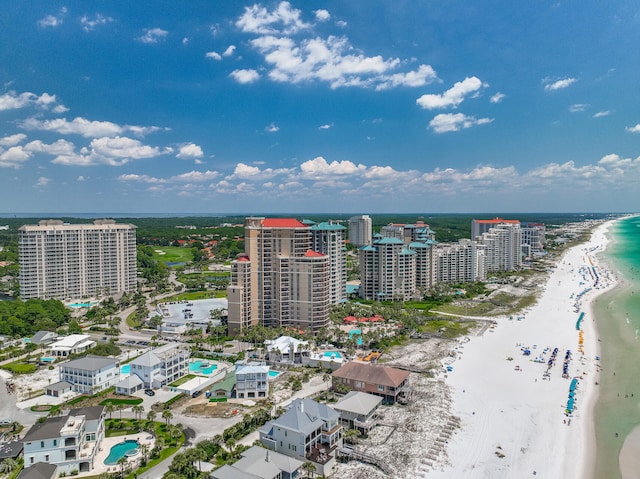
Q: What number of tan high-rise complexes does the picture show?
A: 1